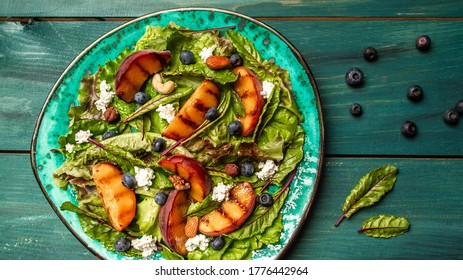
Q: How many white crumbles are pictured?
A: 11